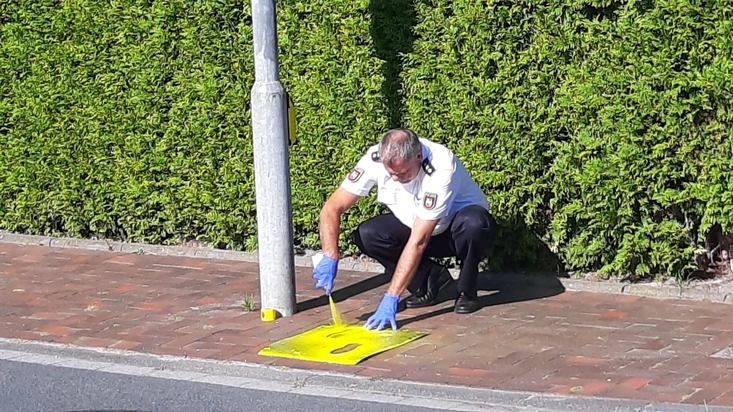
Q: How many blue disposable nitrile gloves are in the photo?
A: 2